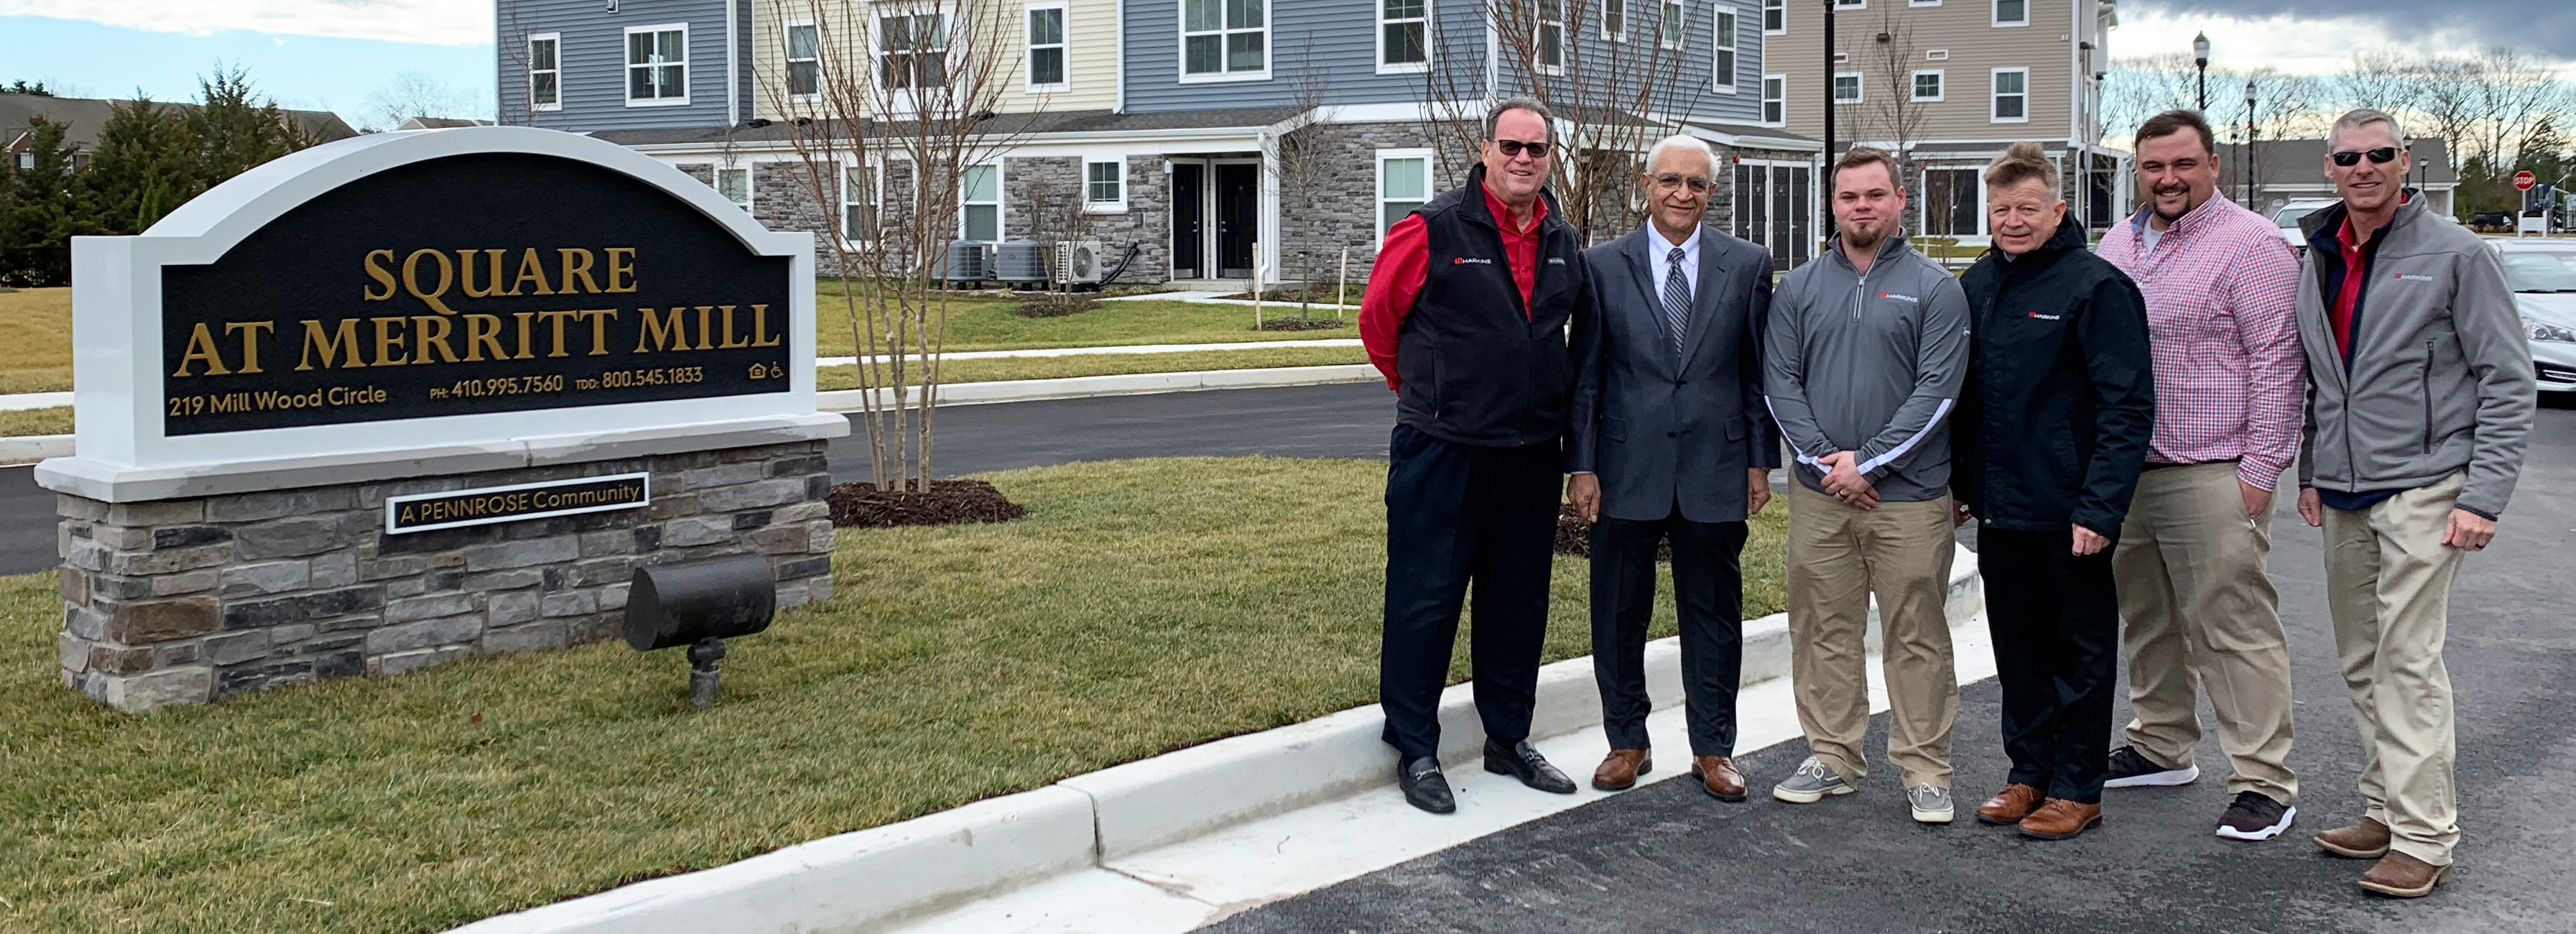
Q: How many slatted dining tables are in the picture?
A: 0